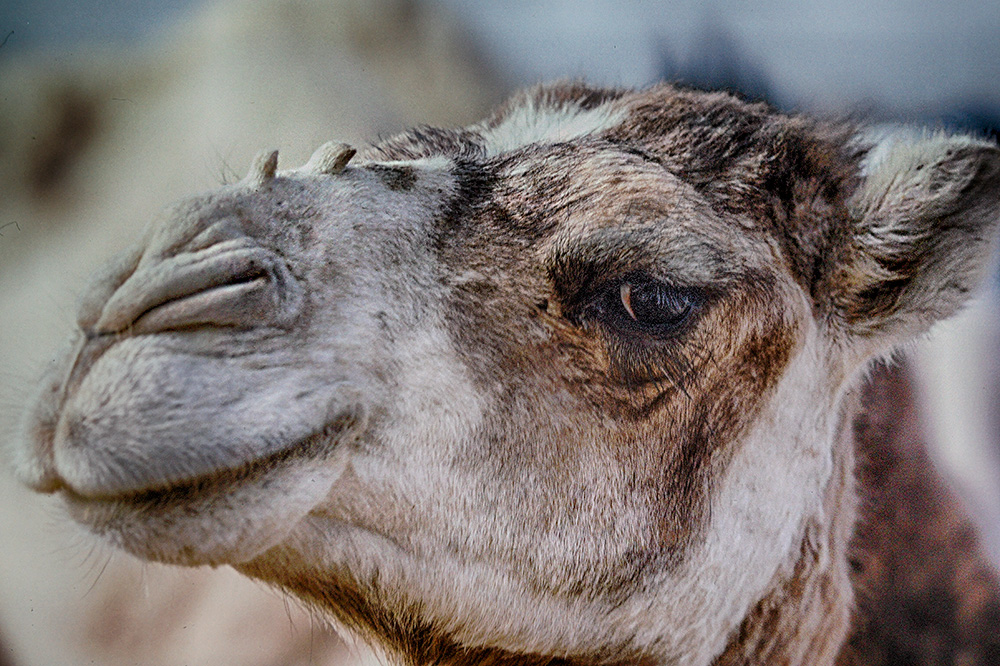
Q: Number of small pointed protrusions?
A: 2